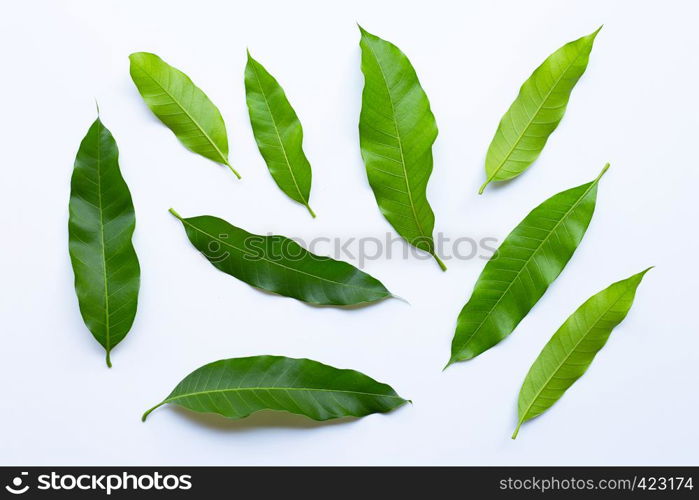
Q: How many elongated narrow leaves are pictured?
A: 9